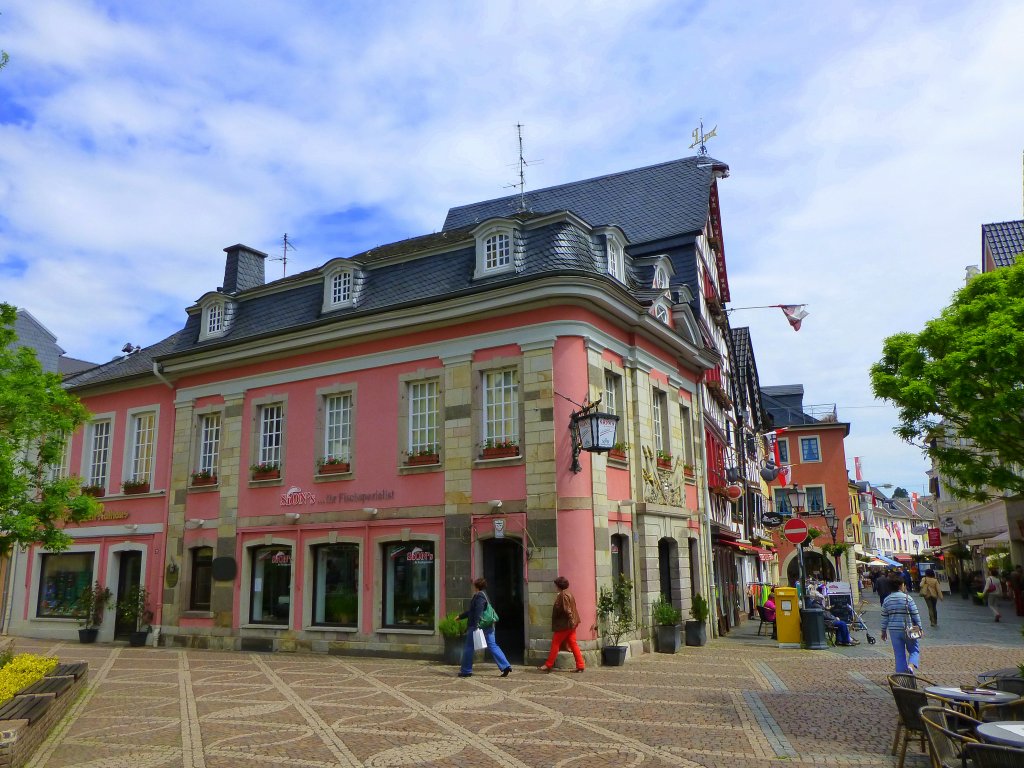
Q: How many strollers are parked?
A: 1